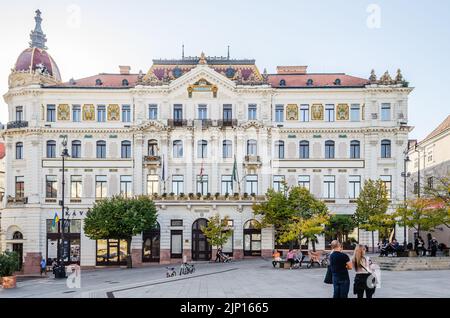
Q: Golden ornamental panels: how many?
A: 6